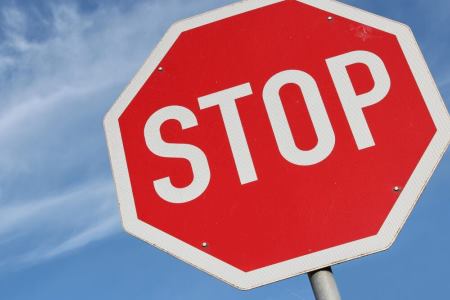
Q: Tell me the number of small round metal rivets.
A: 4